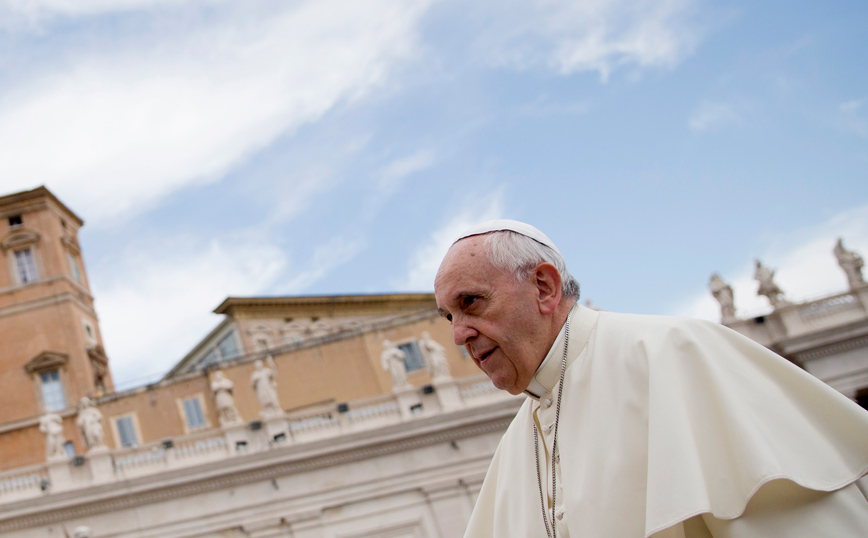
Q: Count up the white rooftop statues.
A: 9